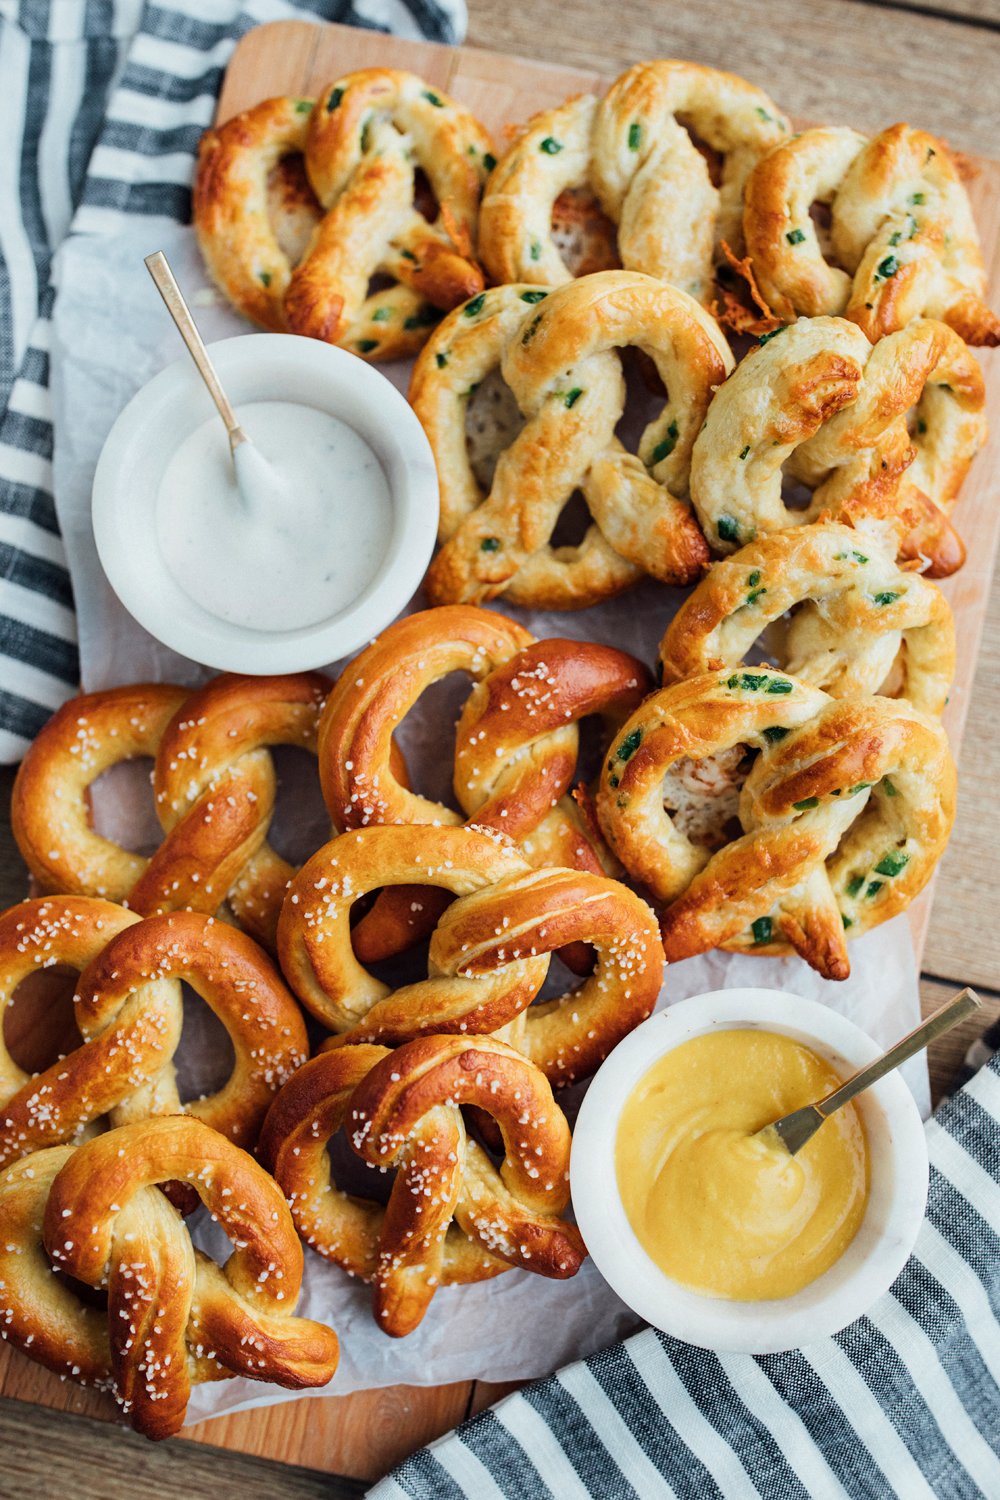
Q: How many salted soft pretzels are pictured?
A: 6